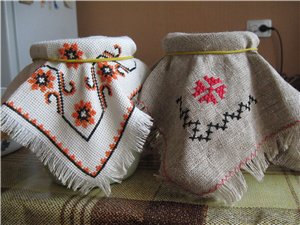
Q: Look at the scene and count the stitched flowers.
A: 5